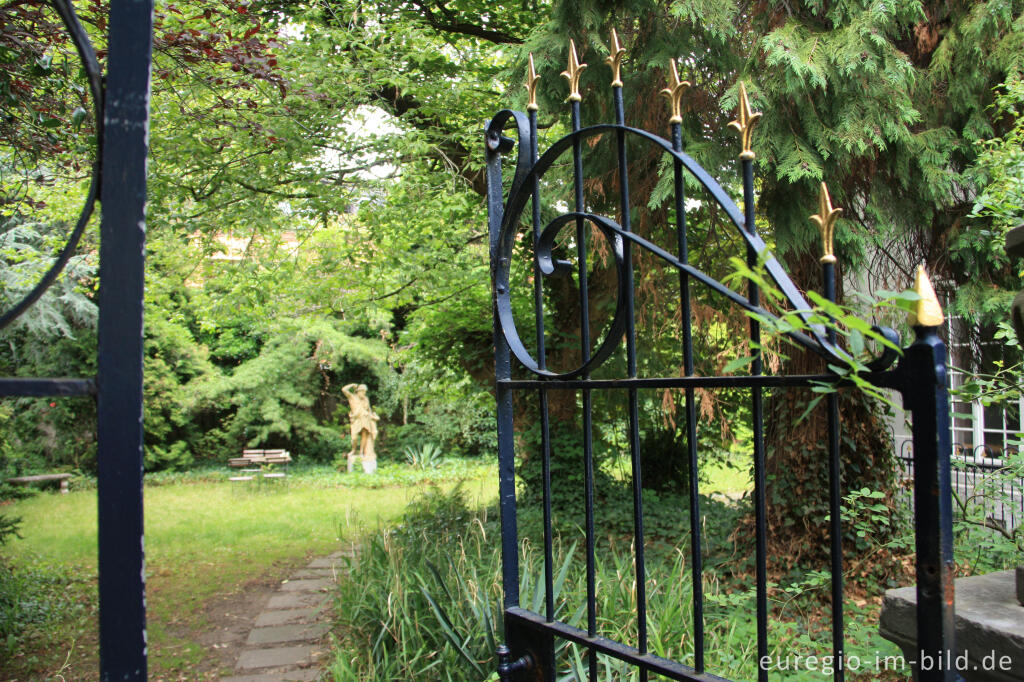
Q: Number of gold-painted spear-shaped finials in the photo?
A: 7